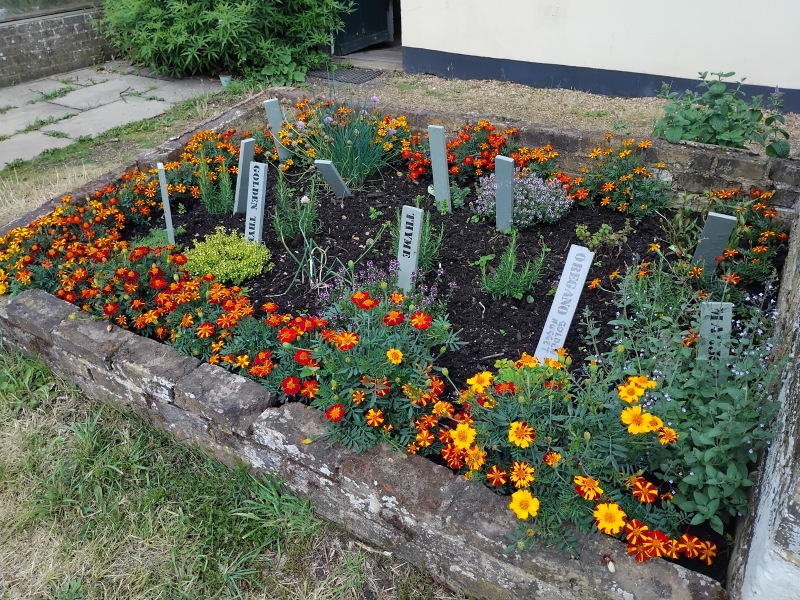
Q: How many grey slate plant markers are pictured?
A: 11